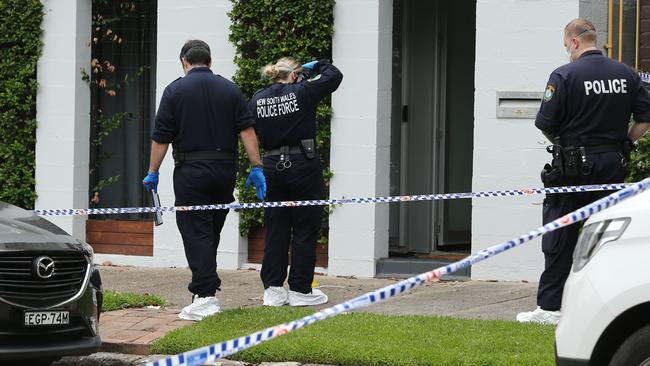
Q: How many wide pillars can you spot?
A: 4